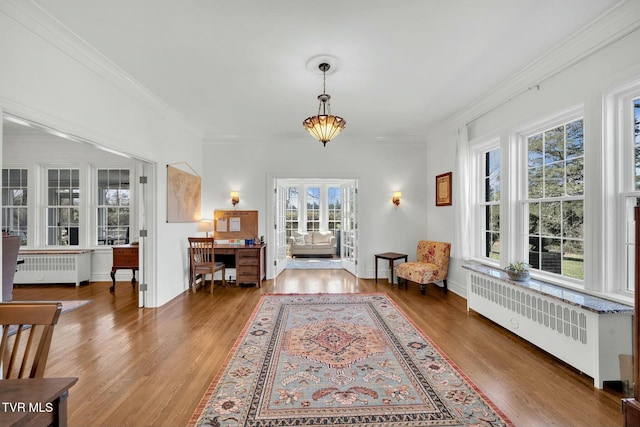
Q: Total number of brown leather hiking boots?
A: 0